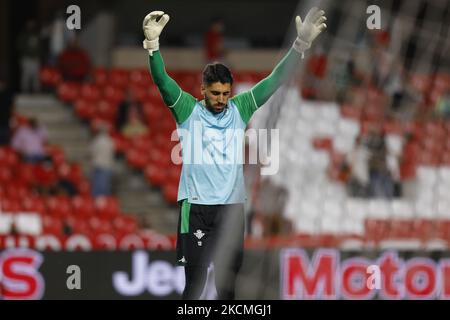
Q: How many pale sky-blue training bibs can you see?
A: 1